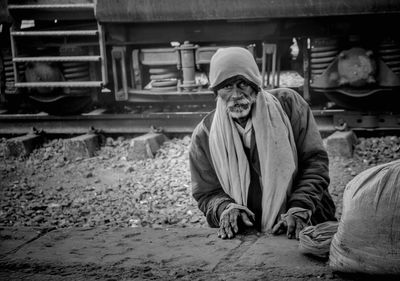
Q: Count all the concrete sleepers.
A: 4